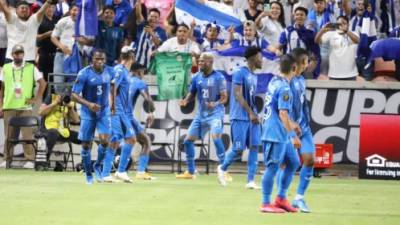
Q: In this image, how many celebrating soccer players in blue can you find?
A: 7